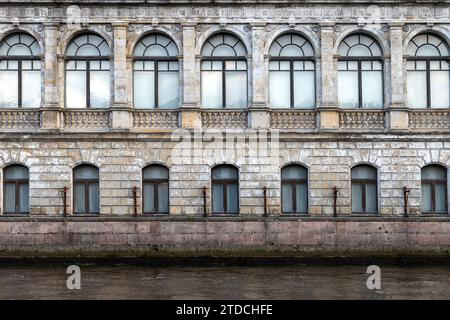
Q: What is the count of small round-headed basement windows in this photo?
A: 7